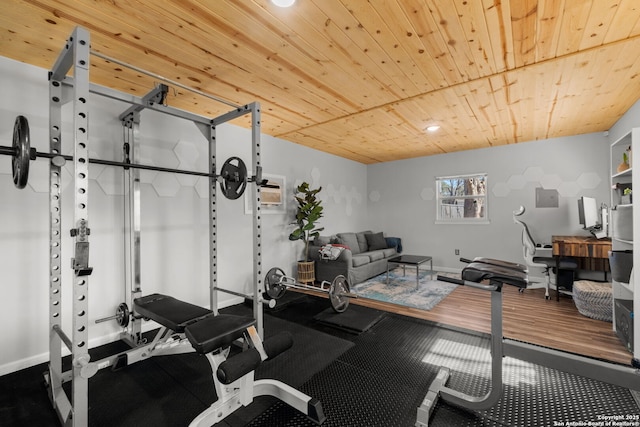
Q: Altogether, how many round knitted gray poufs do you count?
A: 1